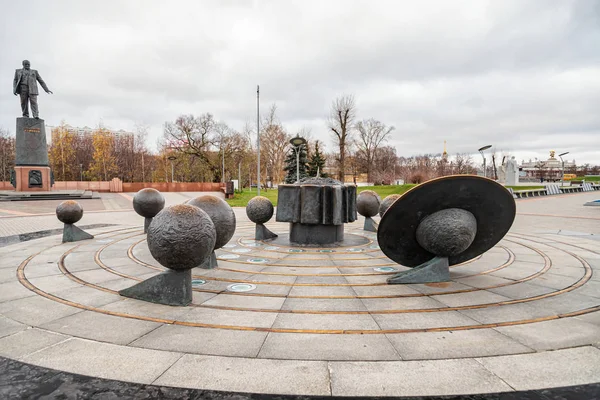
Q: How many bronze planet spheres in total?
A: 8